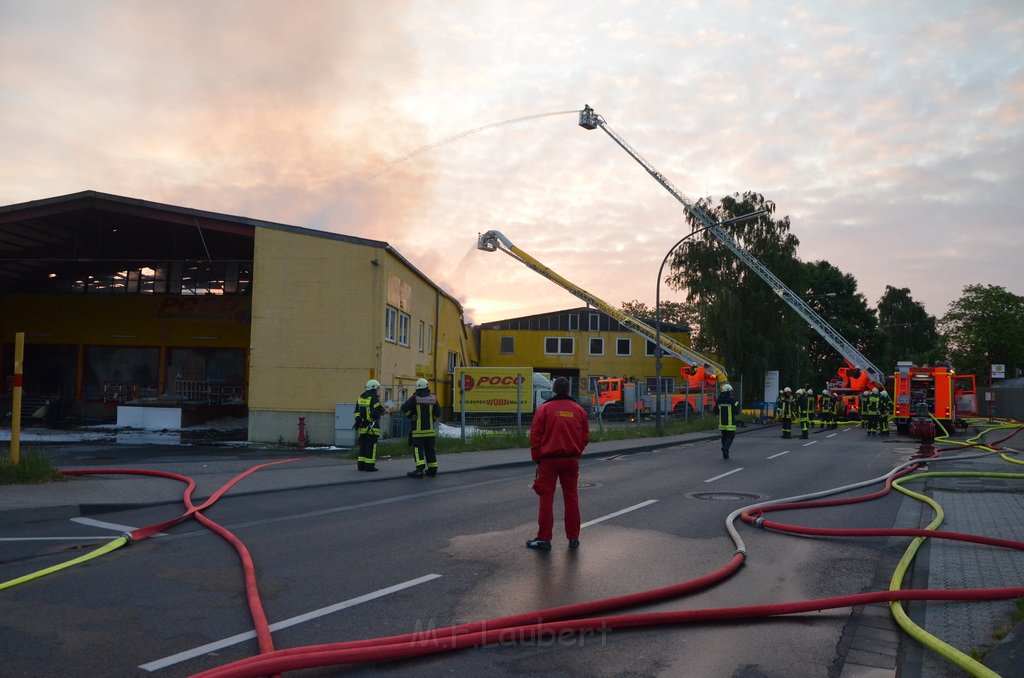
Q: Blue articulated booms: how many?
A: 0